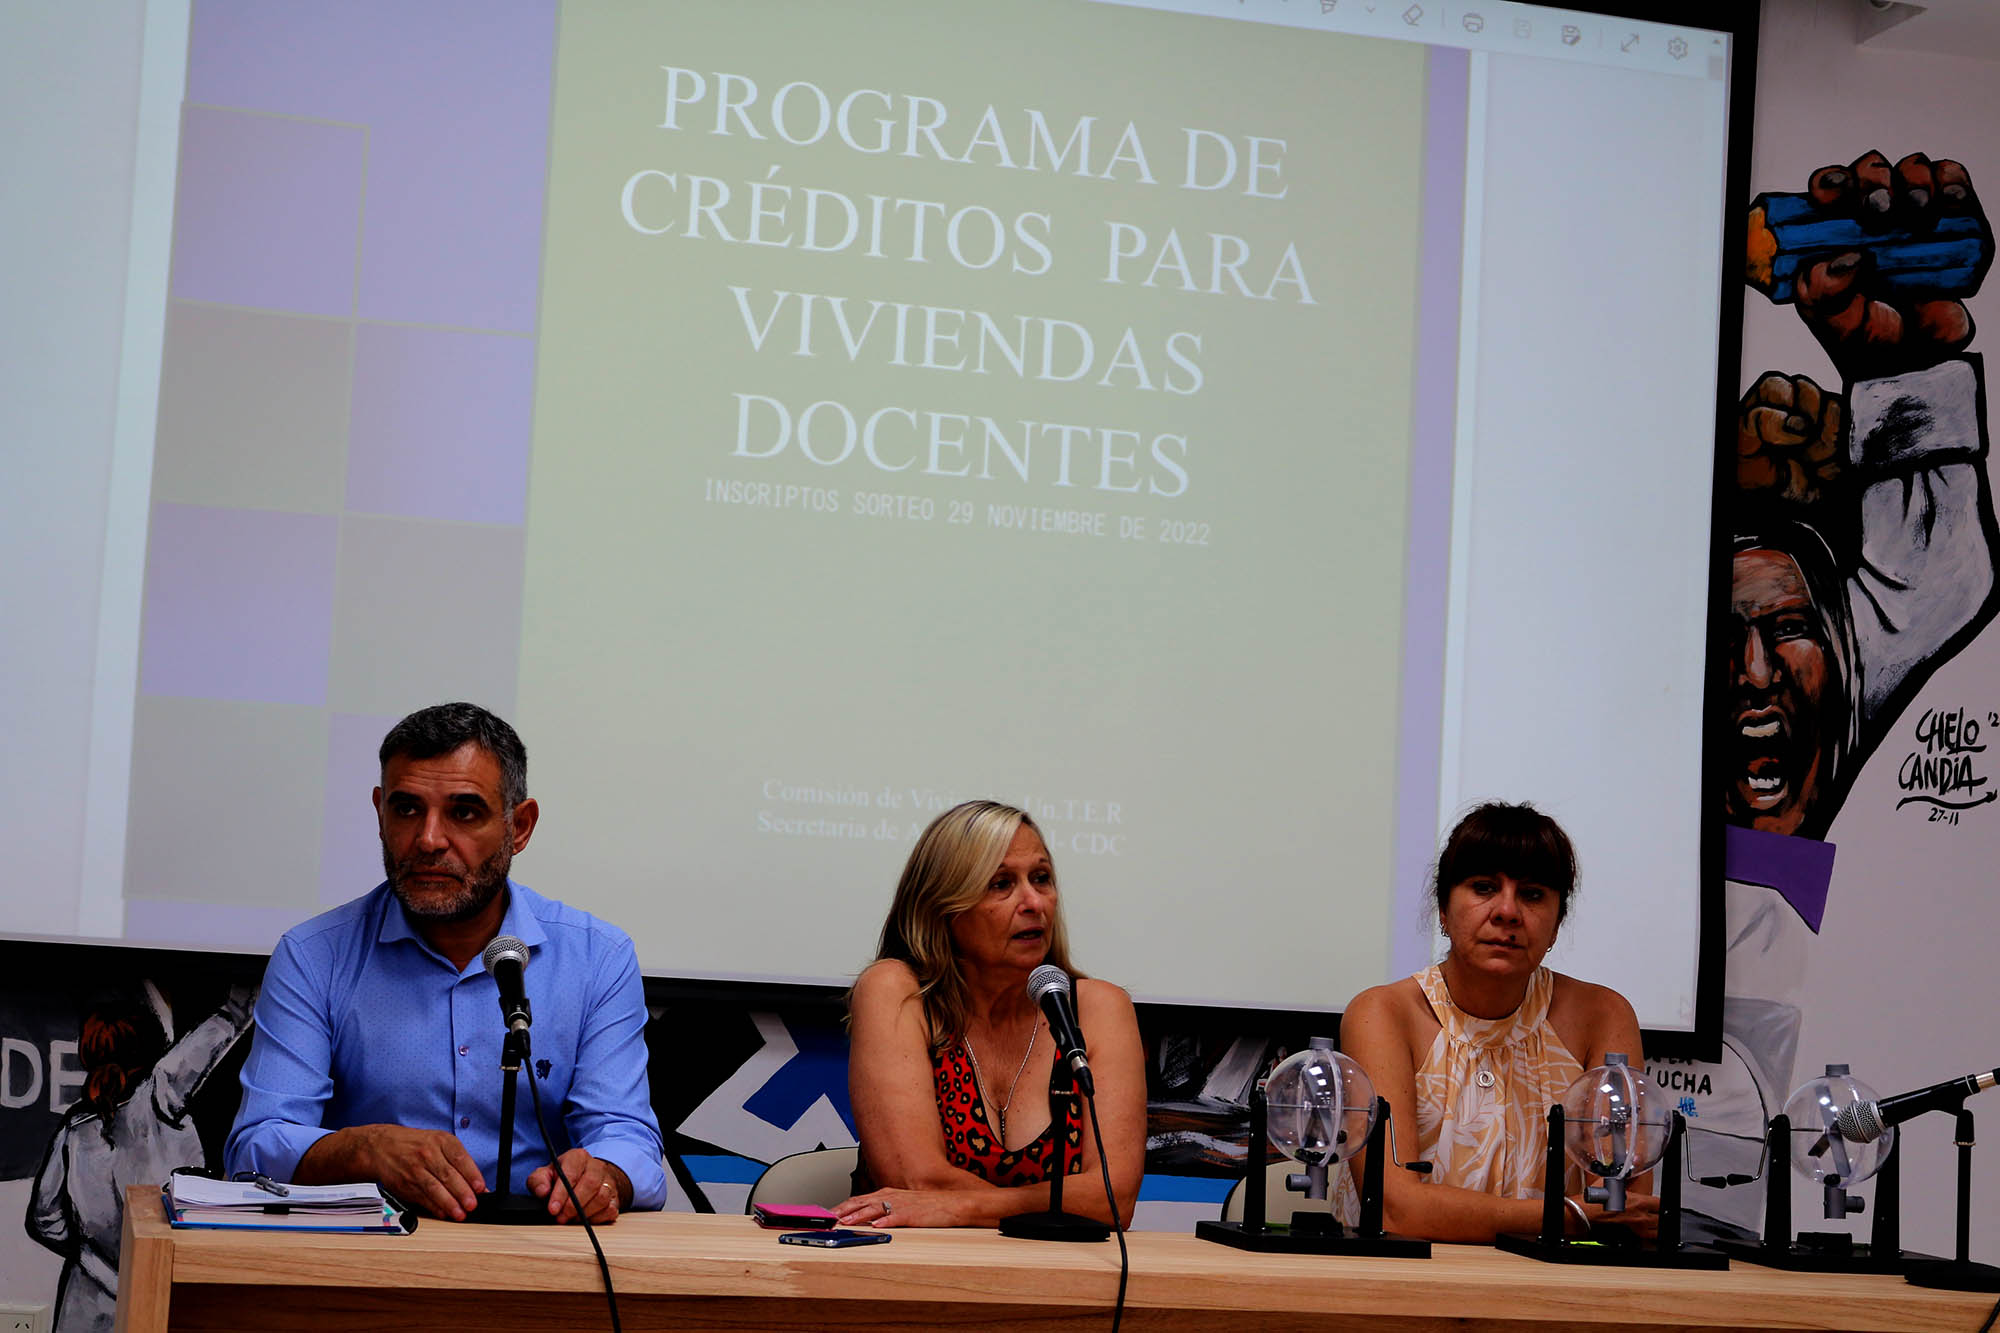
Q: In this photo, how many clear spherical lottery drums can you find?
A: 3